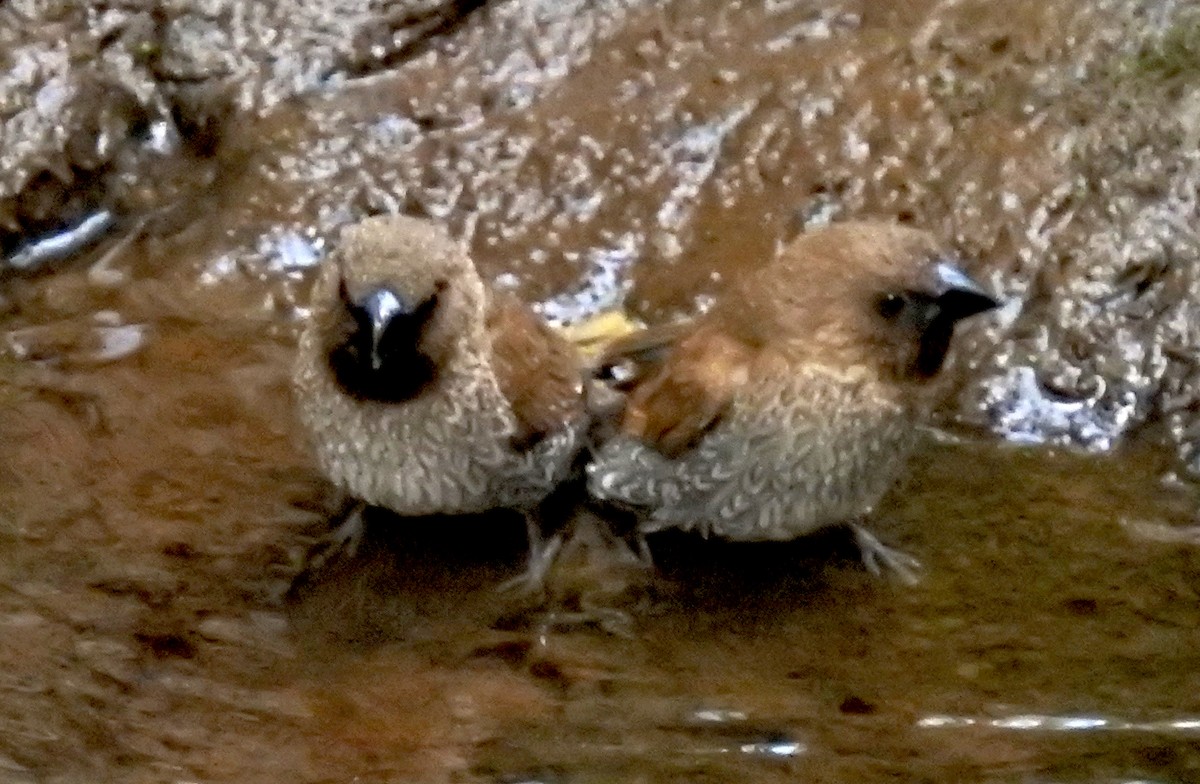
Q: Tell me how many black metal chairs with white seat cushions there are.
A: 0